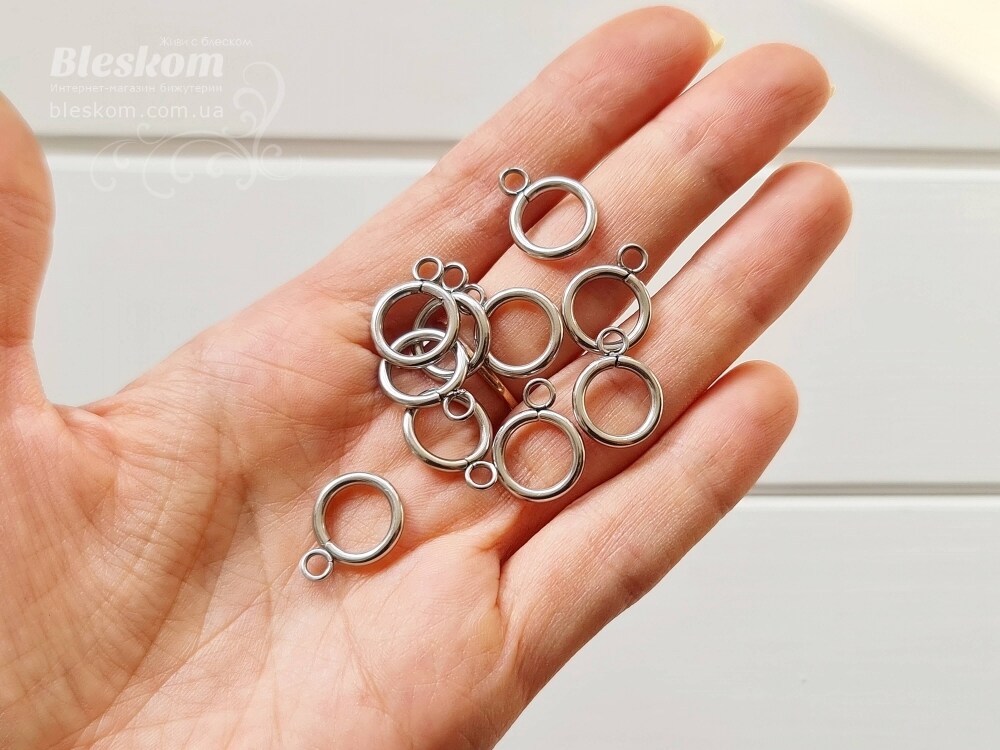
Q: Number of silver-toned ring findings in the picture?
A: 10